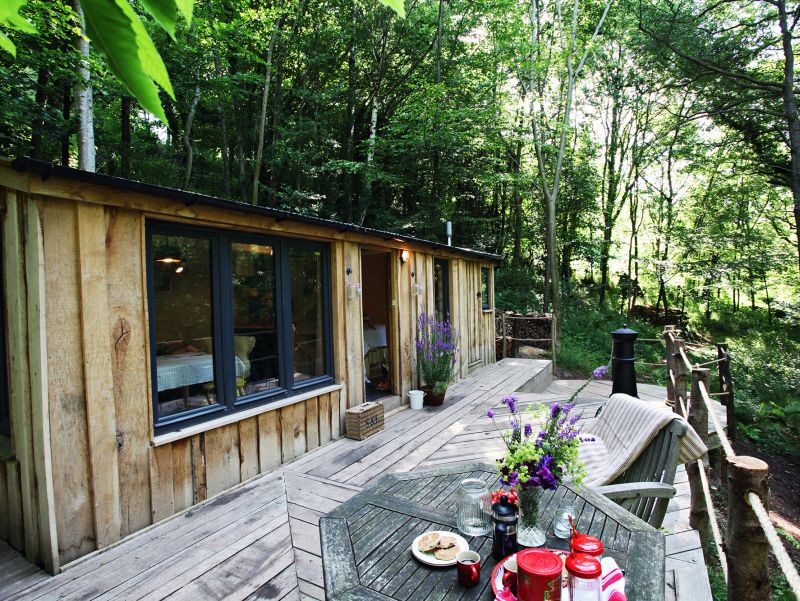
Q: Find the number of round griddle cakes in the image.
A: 3